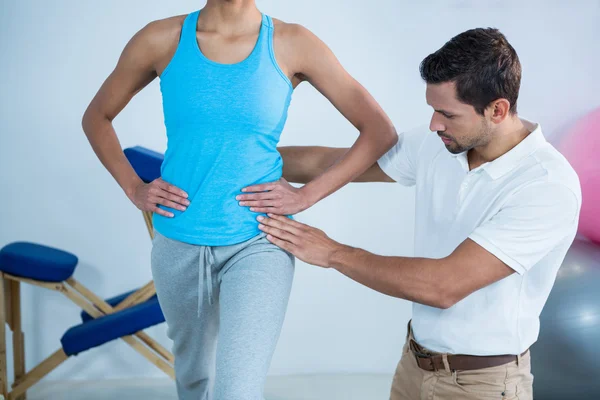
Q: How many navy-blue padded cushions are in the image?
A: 4